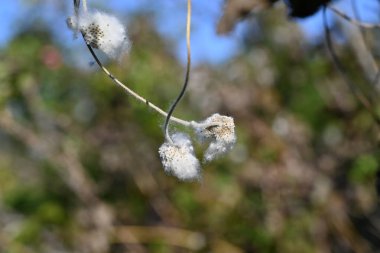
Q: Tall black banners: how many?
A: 0